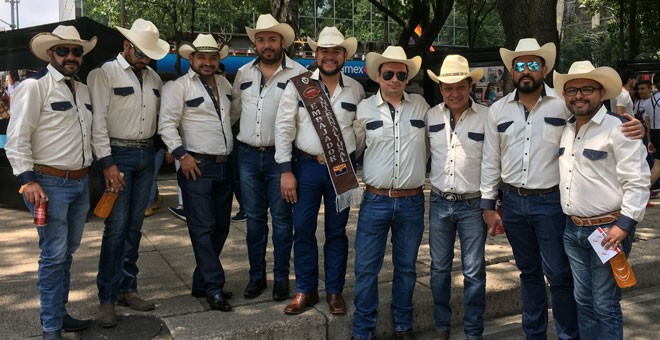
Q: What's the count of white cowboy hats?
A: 9